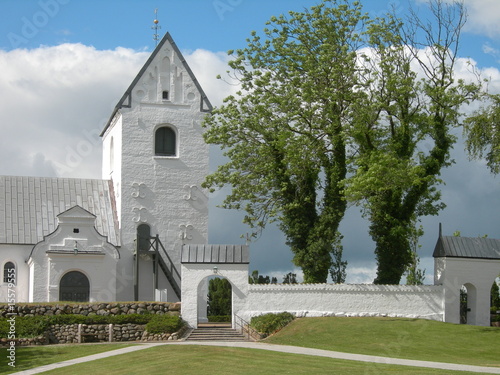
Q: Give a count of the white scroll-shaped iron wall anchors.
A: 4